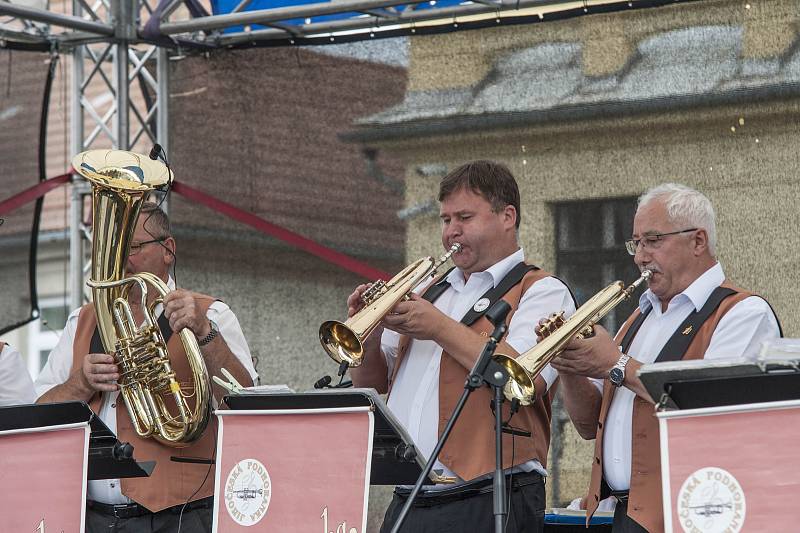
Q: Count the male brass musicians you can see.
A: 3